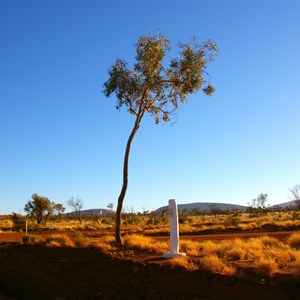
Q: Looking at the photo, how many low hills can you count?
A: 3